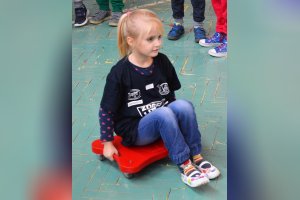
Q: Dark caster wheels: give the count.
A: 2